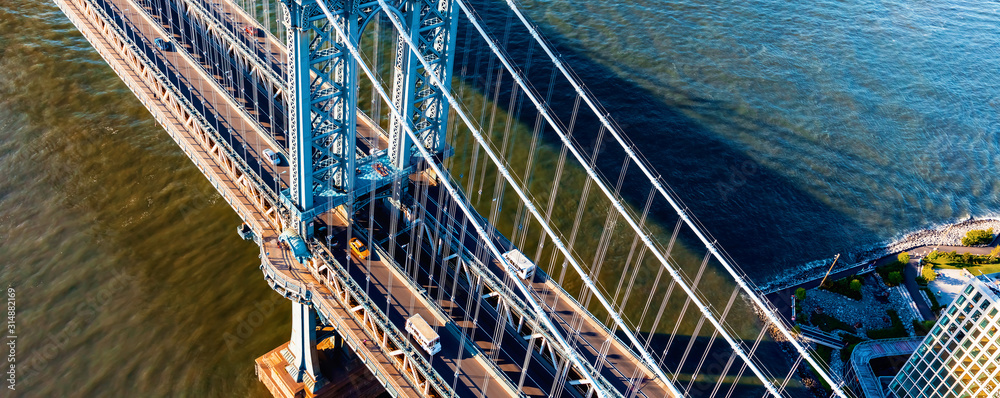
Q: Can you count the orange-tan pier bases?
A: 1